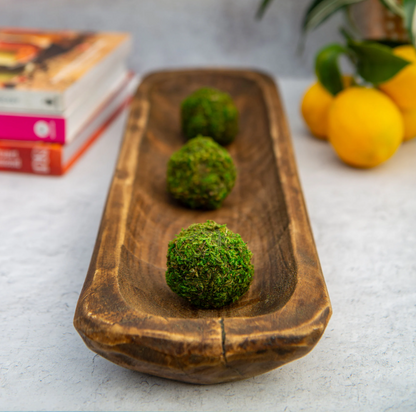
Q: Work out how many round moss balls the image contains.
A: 3